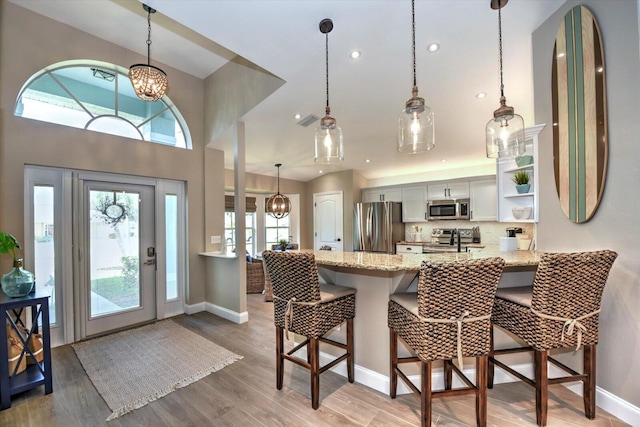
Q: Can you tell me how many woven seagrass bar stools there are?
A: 3